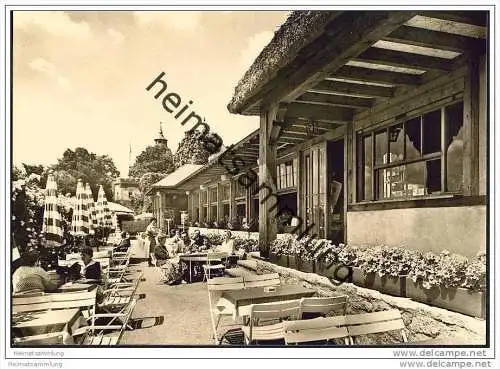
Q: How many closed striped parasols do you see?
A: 4